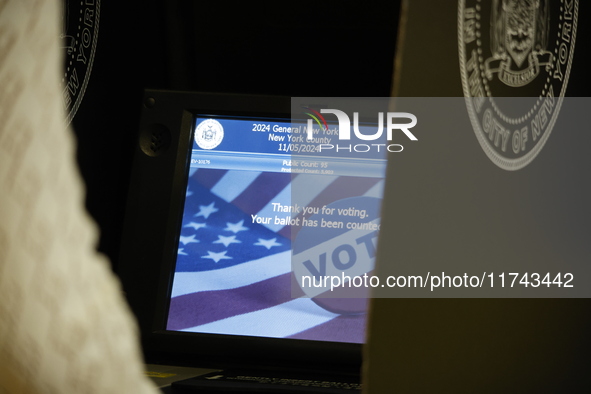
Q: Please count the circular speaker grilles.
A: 1